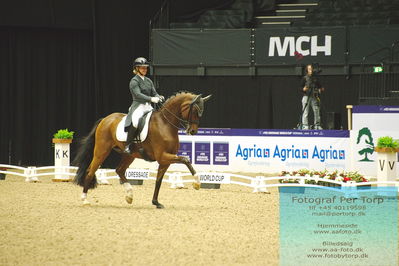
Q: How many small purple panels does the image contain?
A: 3